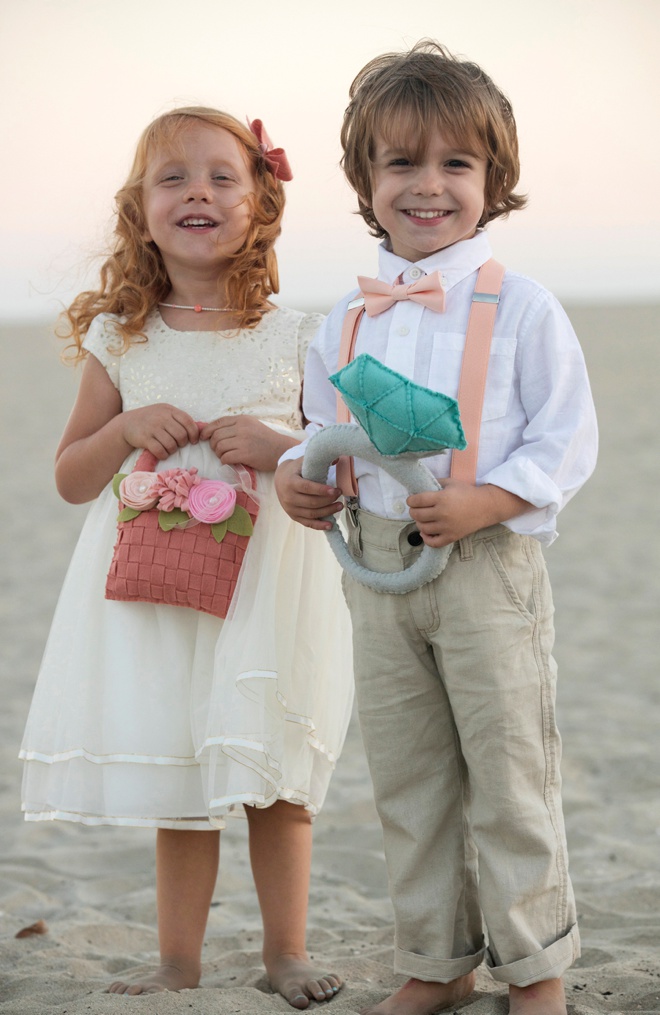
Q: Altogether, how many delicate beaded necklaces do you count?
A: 1